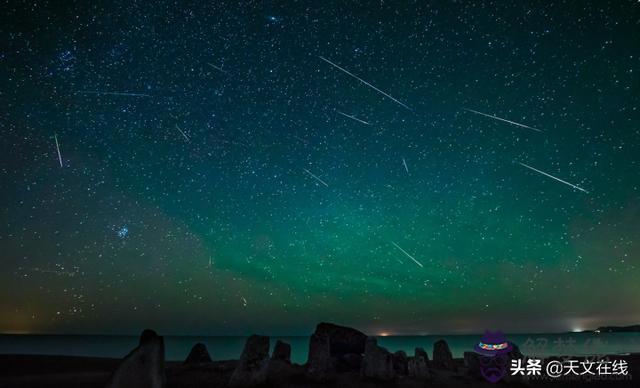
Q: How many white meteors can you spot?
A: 11